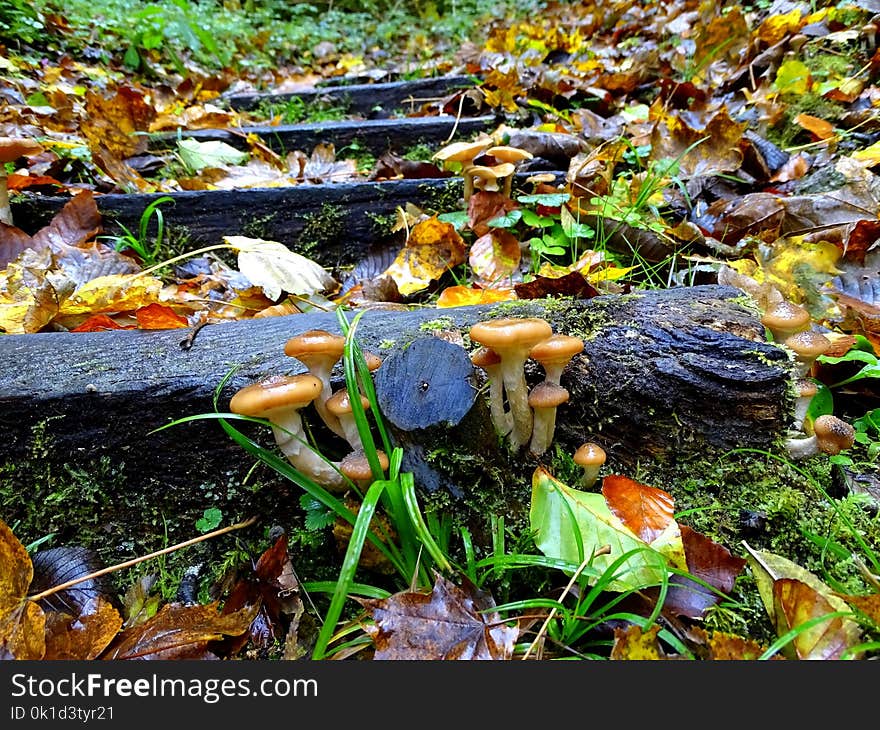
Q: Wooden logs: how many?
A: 4